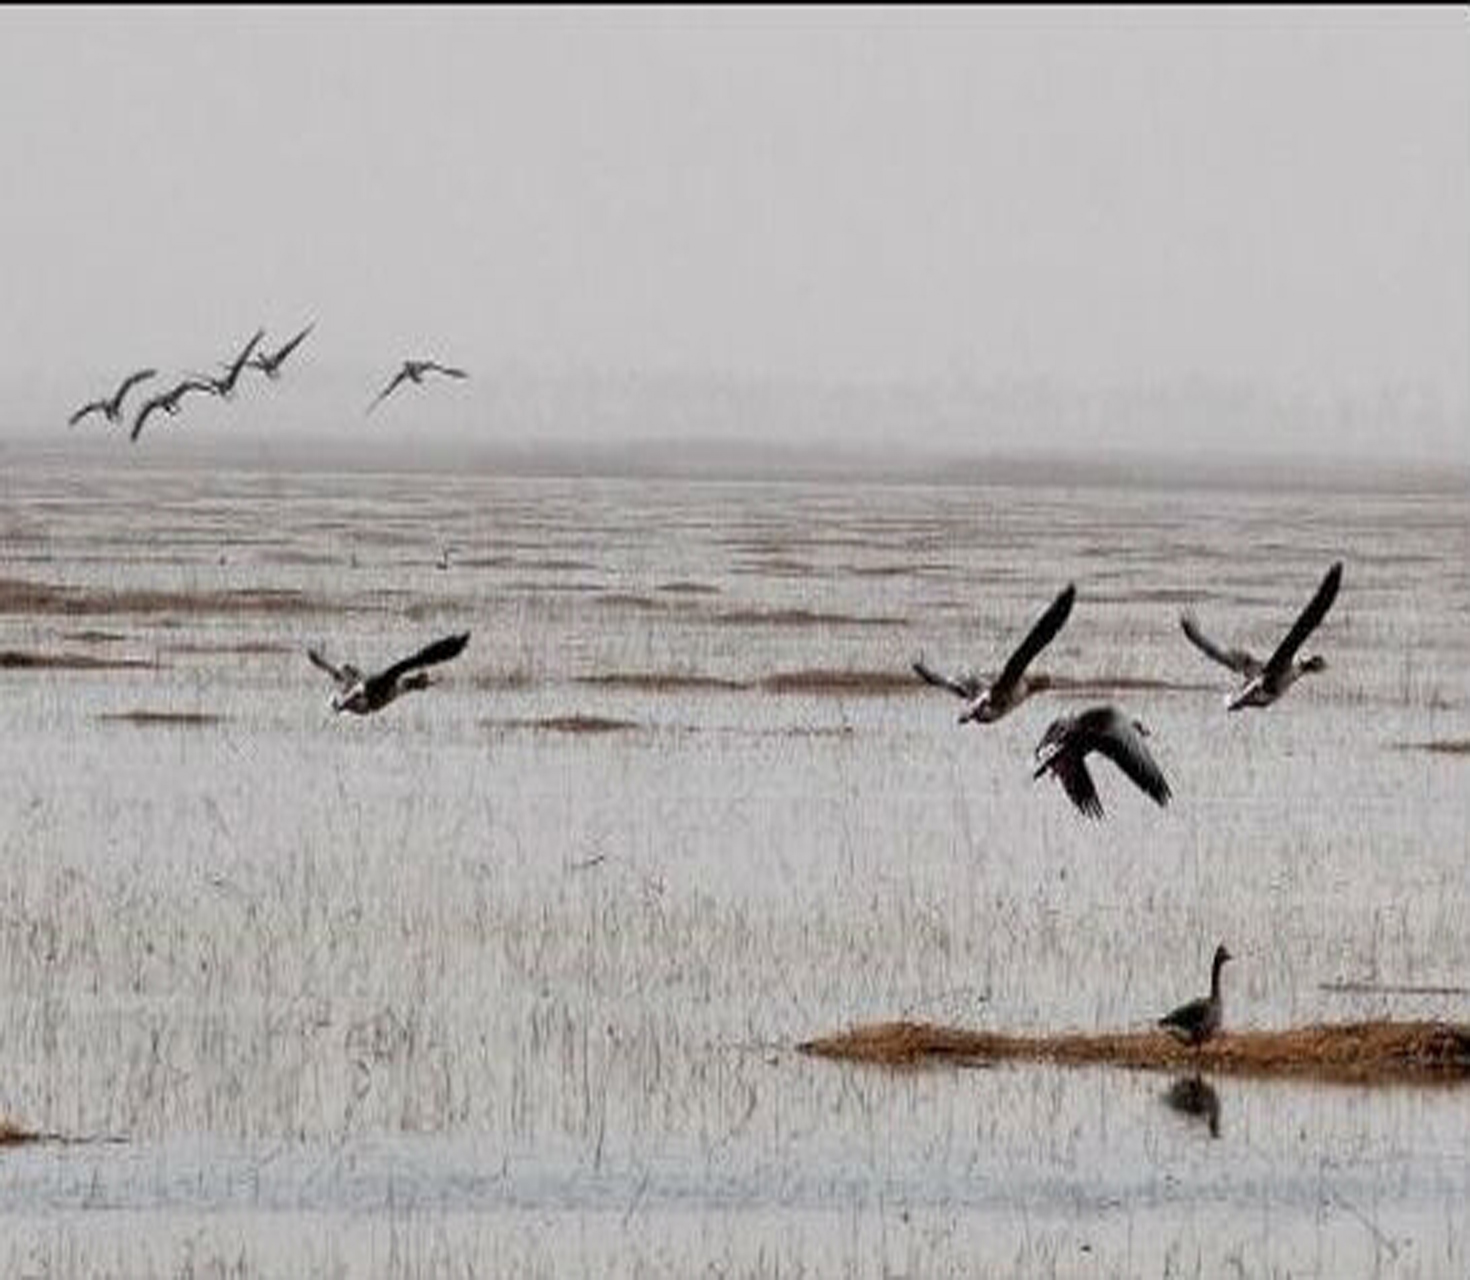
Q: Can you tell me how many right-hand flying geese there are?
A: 3